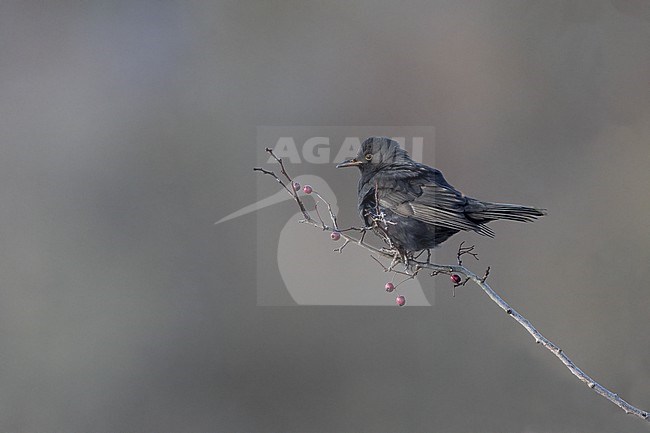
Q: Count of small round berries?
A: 6